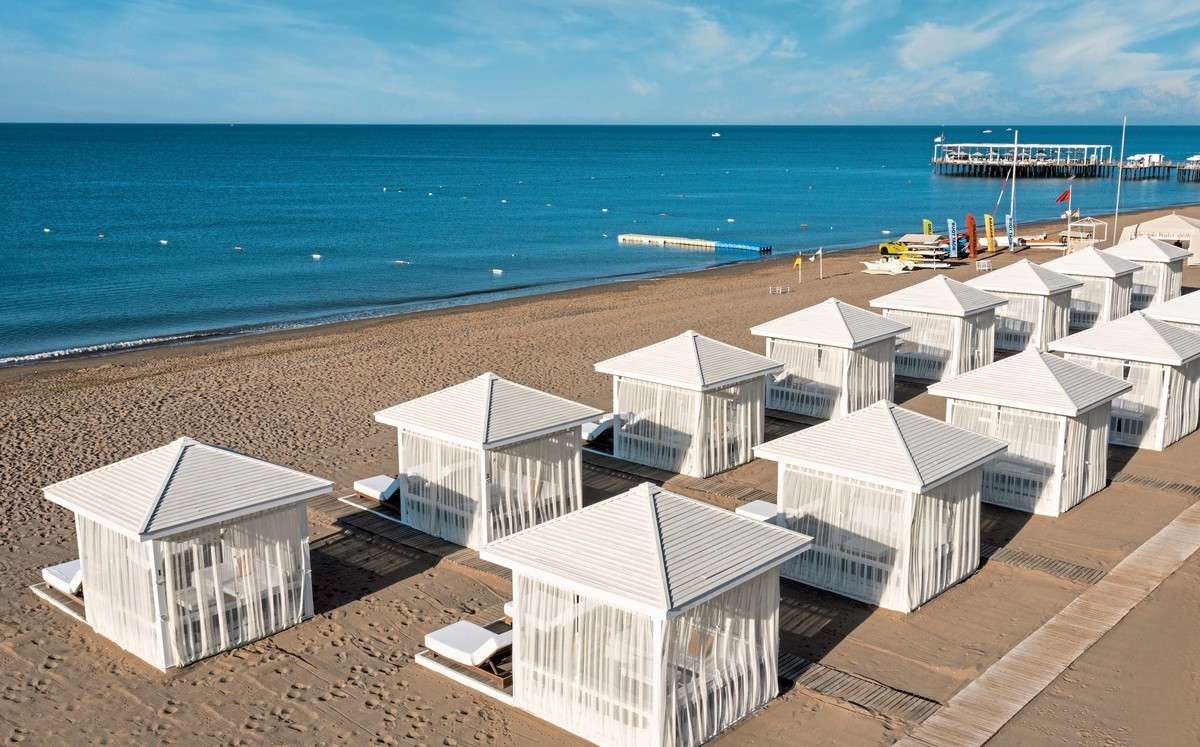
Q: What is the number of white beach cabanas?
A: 13